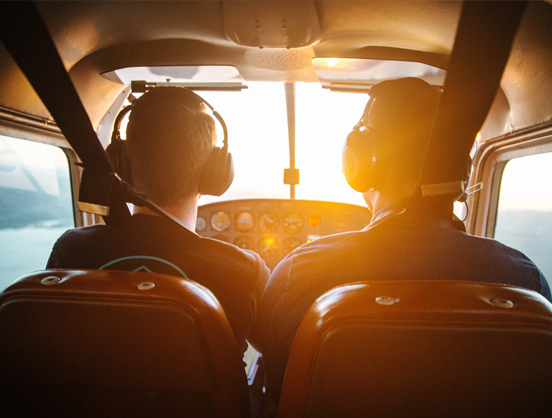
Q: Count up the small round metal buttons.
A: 4